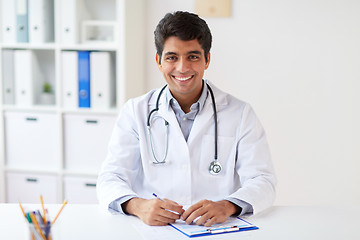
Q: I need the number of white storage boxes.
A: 4